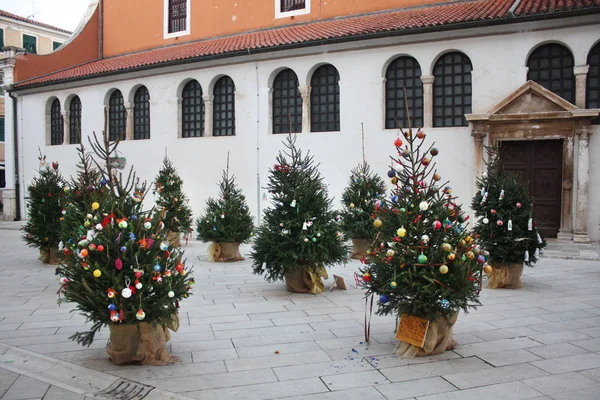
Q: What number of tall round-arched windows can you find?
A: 12